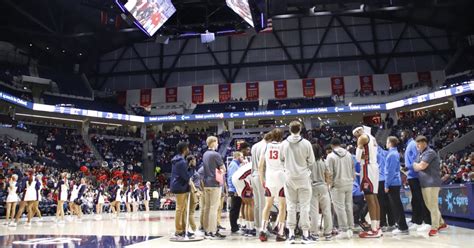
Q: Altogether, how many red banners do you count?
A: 12